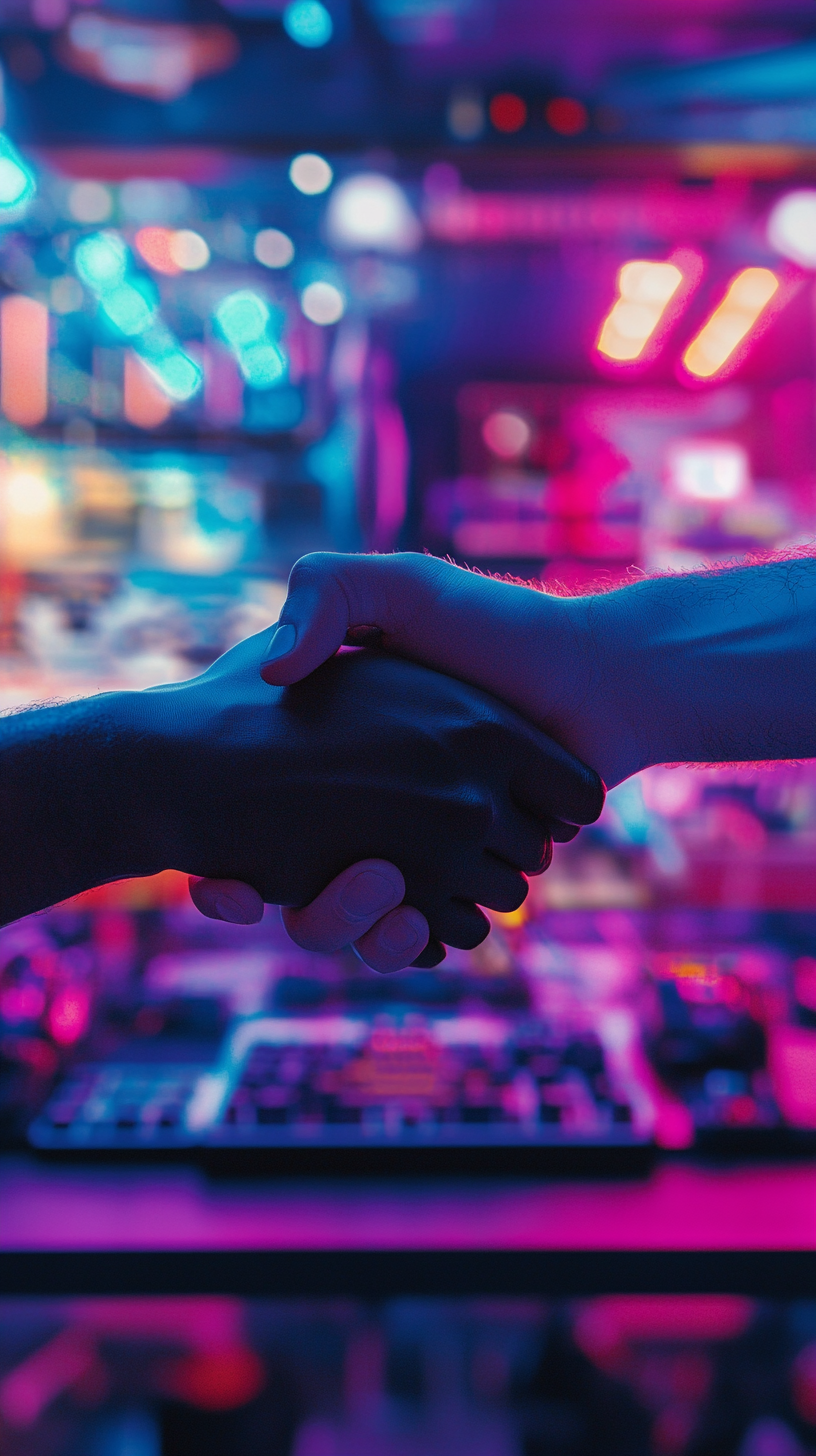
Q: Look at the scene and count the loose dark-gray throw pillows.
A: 0